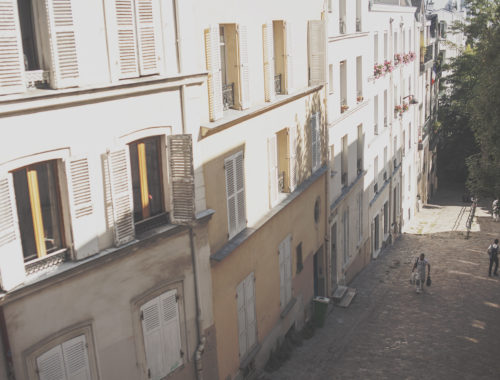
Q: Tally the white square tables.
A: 0